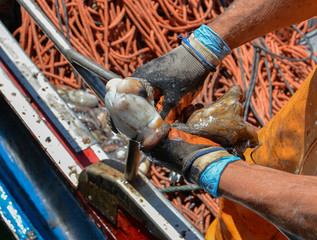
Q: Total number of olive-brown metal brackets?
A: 1